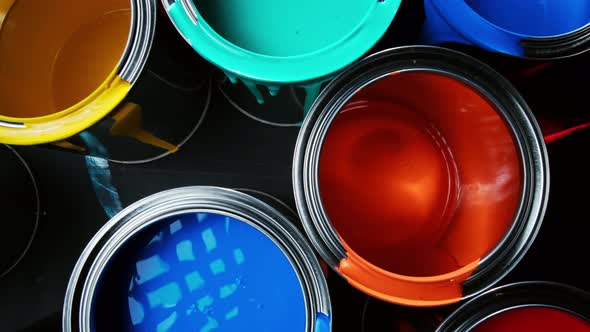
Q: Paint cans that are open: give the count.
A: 6